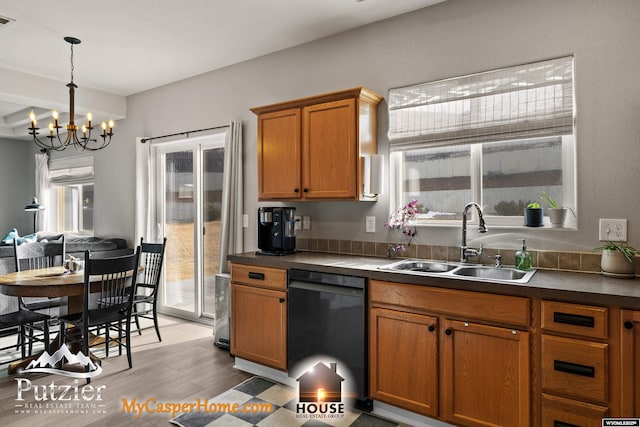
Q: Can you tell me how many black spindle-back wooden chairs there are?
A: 4